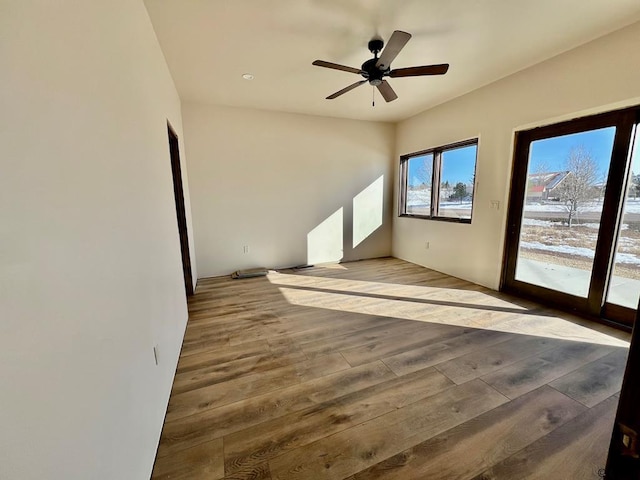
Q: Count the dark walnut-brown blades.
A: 5